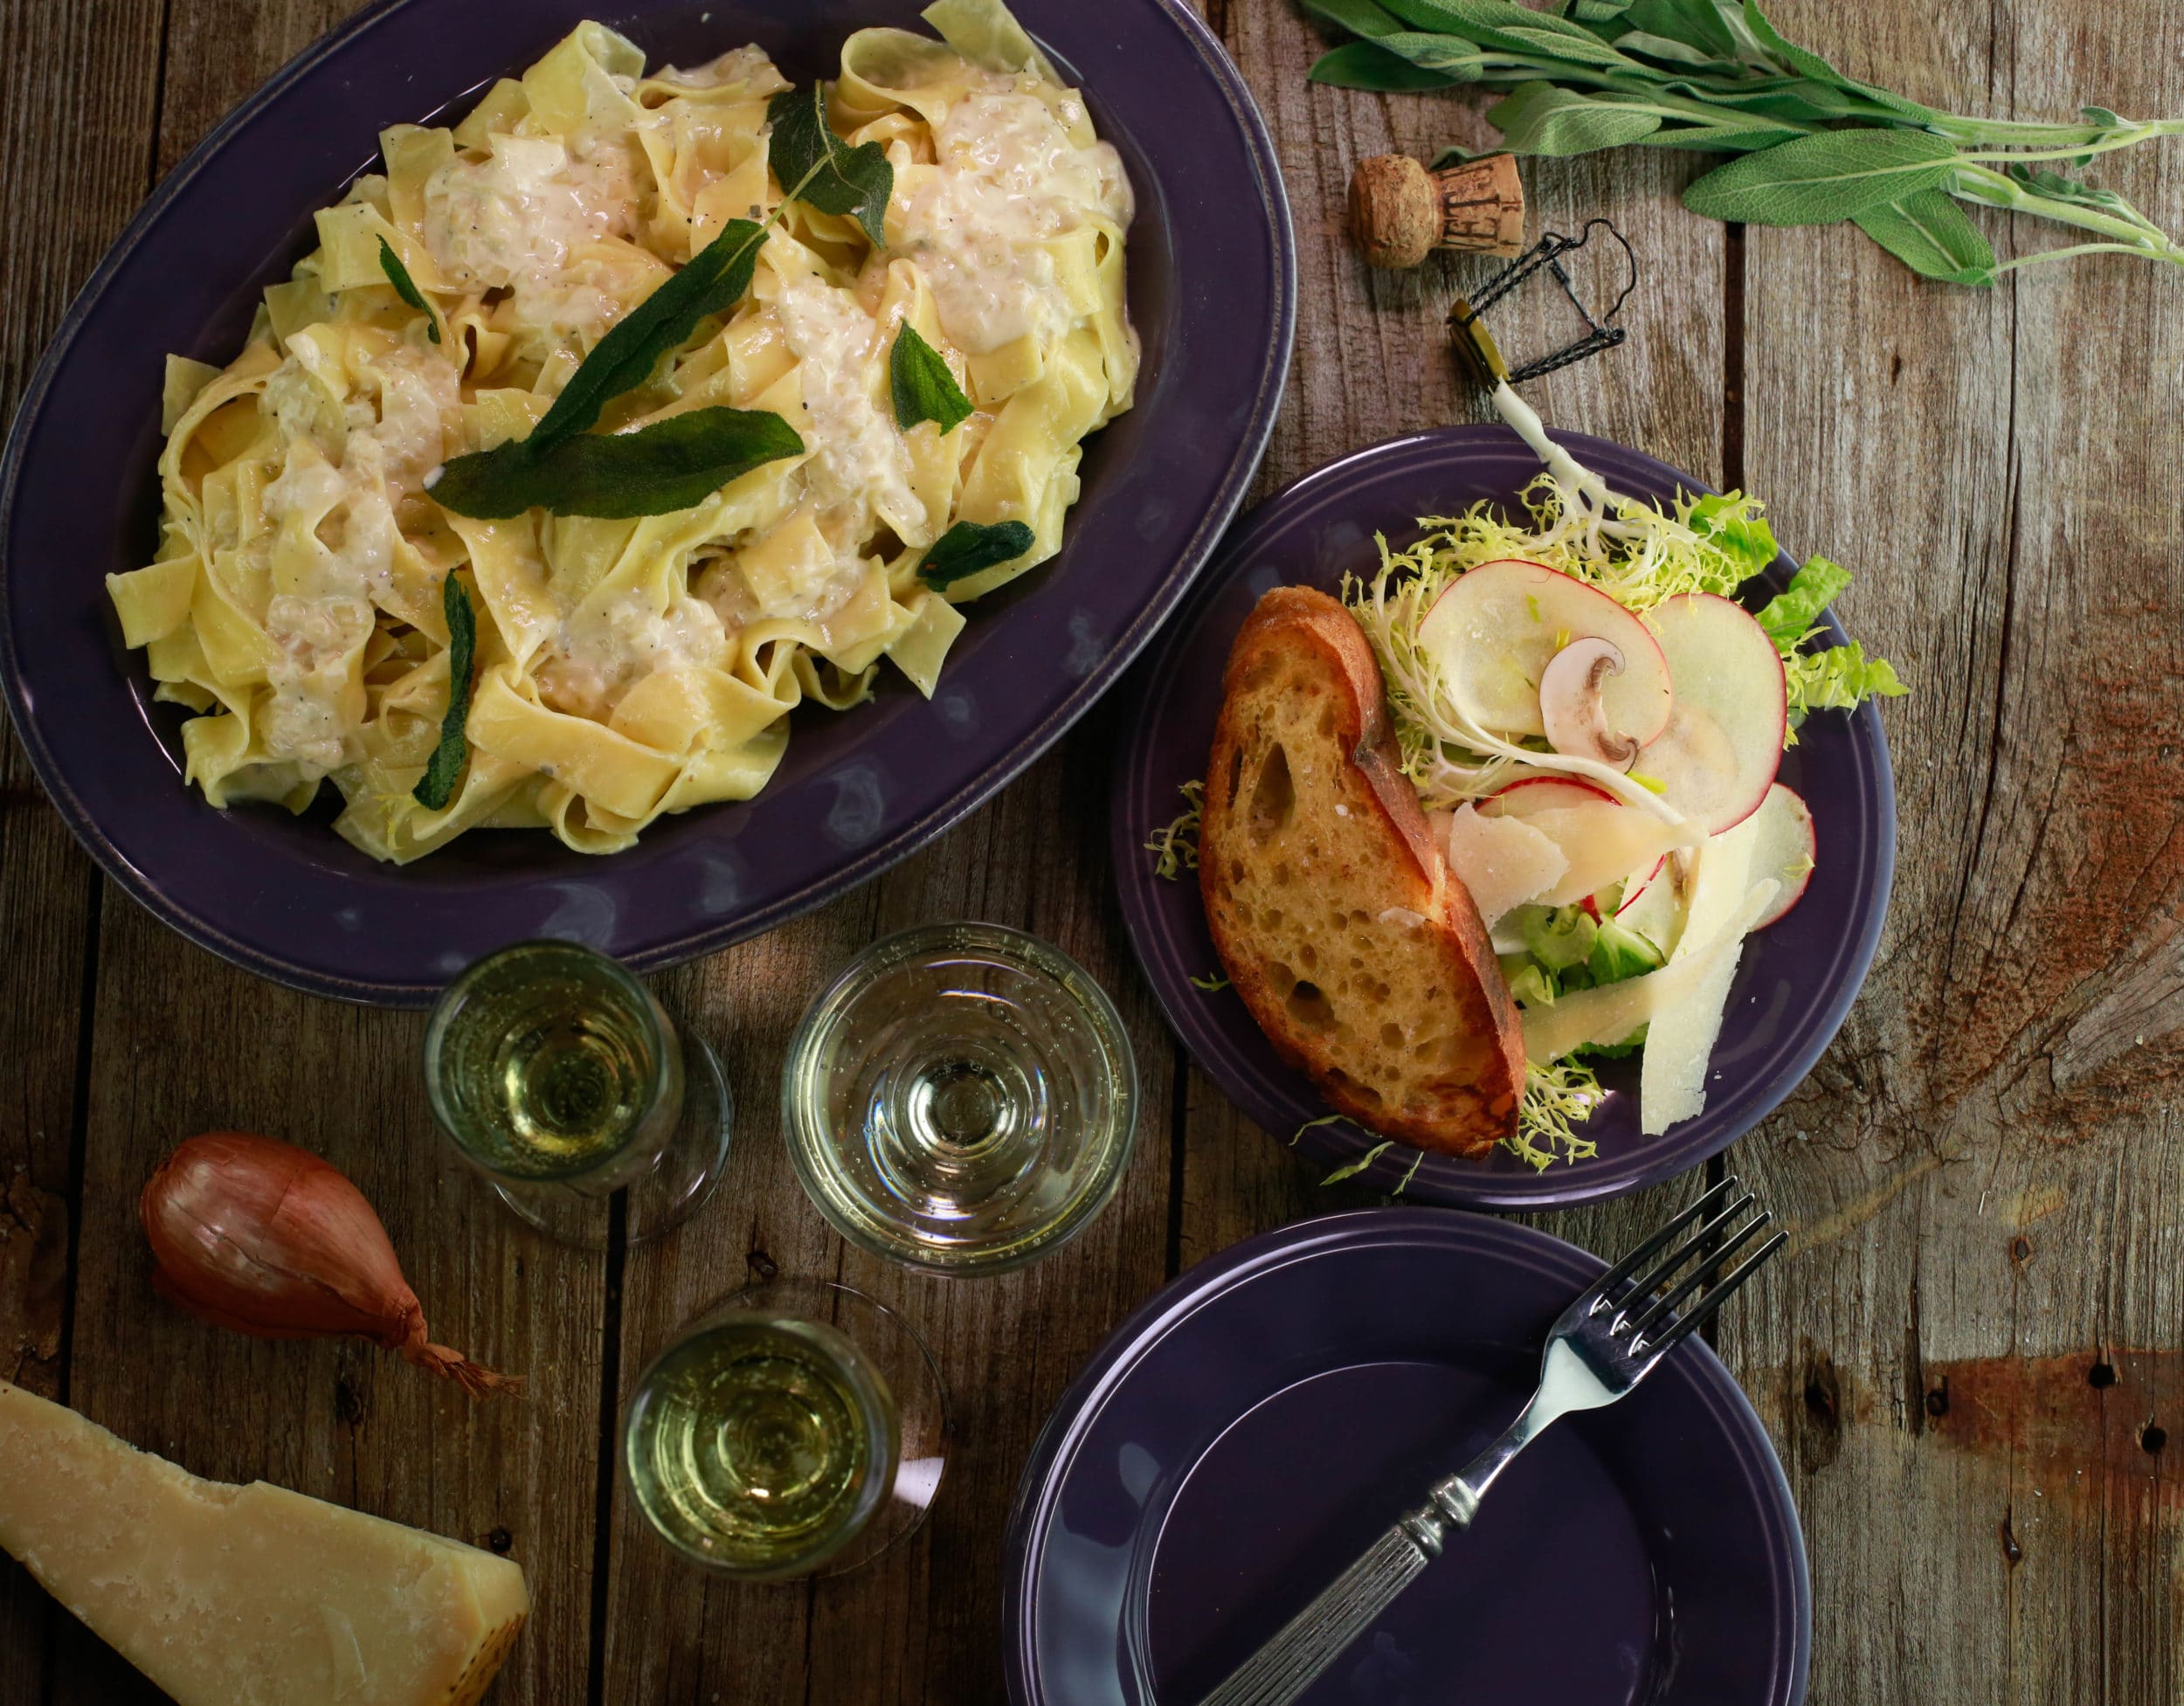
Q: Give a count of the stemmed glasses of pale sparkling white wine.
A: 3